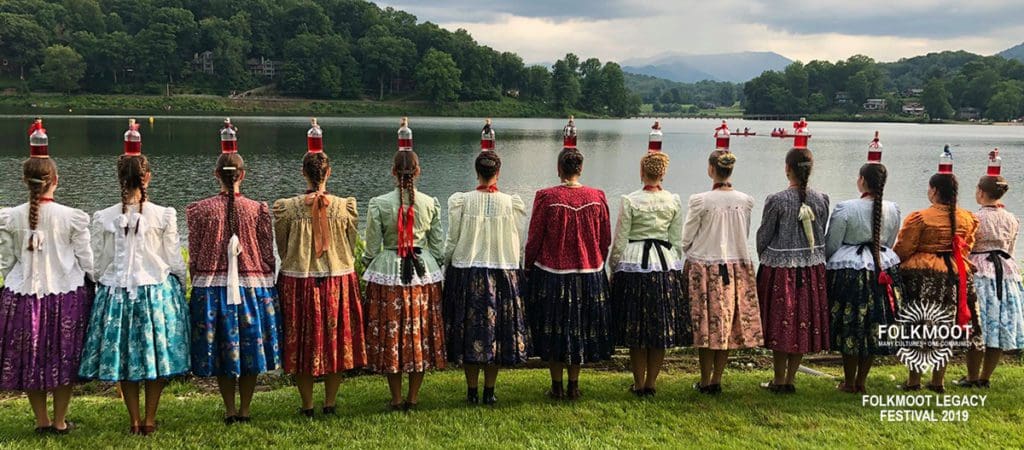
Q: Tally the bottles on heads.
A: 13